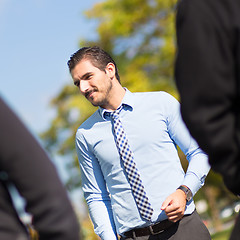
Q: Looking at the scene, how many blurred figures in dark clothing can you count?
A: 2